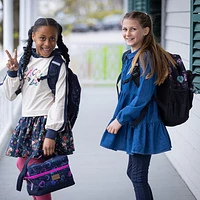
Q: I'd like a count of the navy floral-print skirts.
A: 1